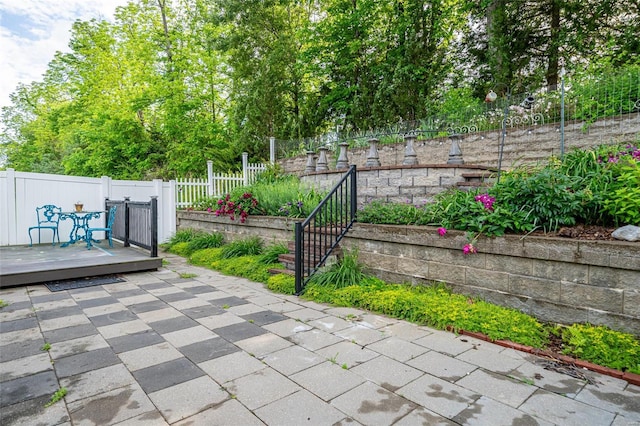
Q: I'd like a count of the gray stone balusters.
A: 6